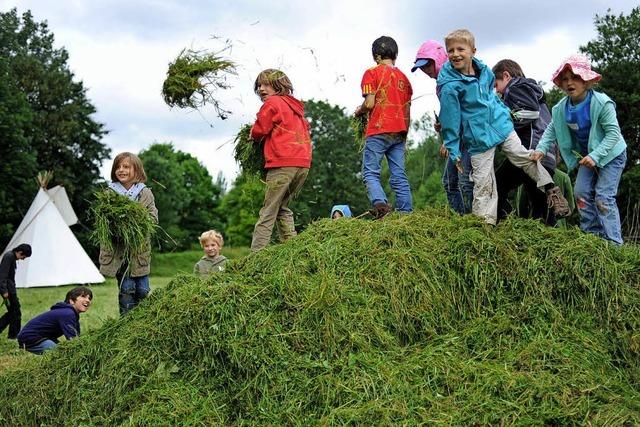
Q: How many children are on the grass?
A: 11